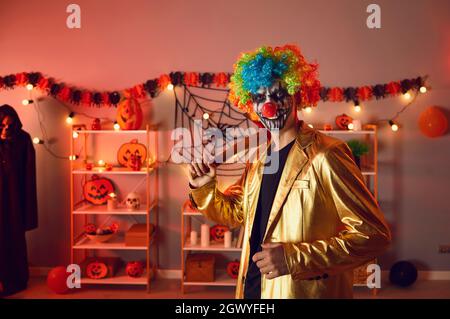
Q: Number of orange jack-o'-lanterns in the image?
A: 8